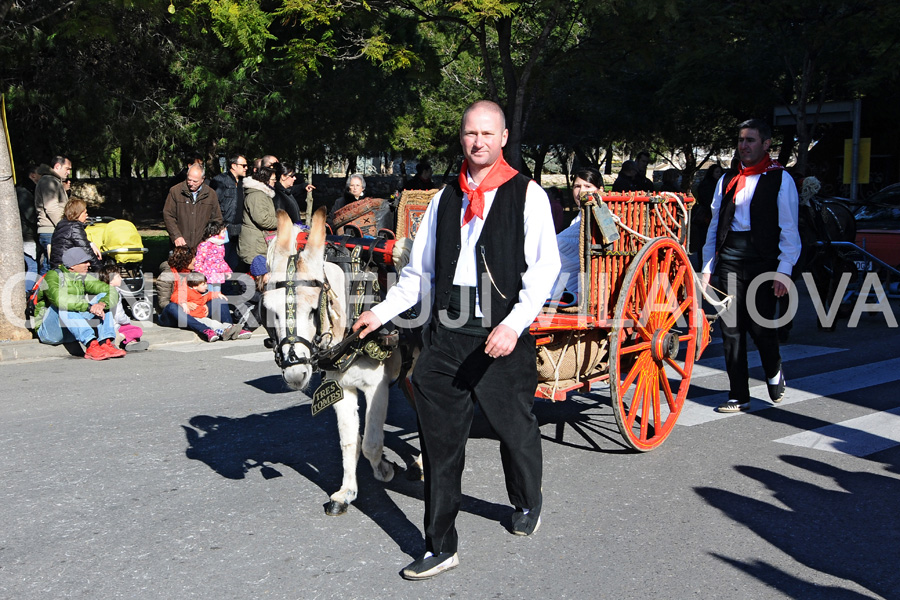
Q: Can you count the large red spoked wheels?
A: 1